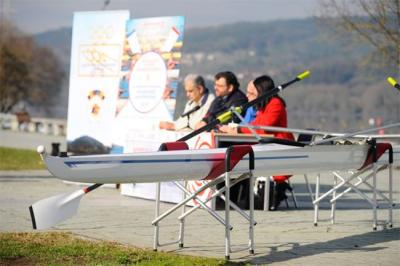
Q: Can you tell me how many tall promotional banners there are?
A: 2